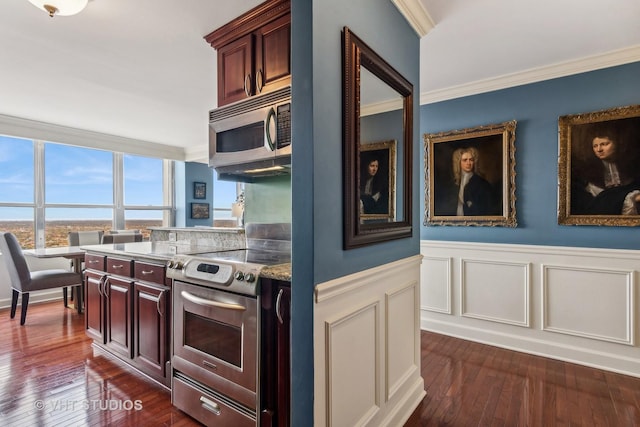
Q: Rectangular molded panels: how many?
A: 5